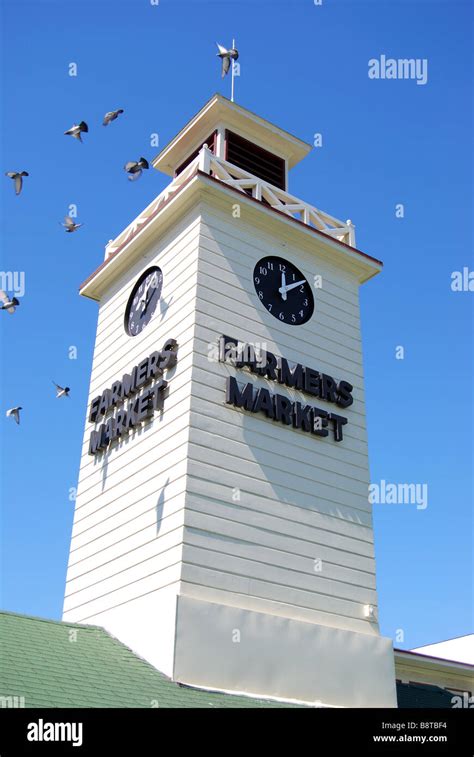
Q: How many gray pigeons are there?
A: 9